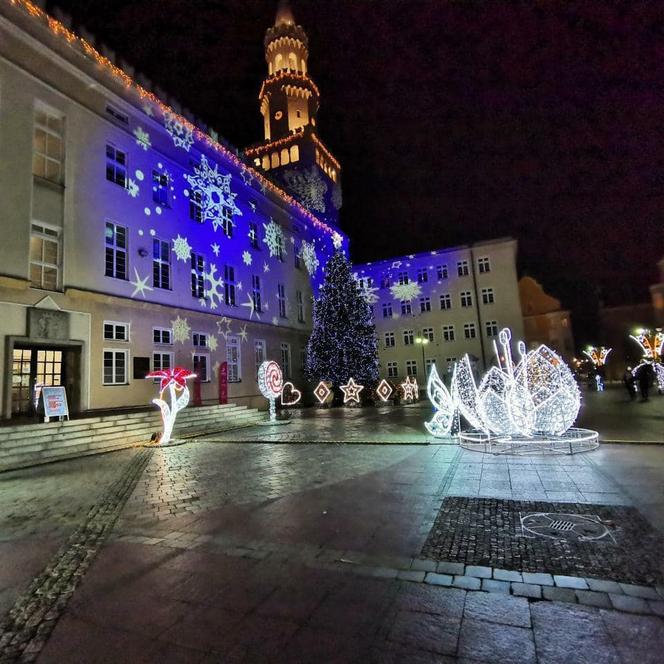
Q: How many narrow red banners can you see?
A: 2